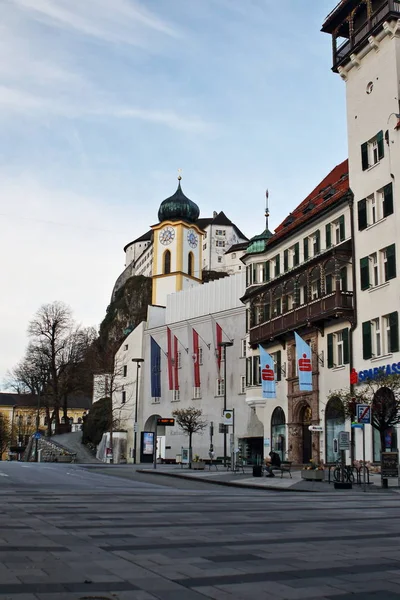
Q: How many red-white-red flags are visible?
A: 1